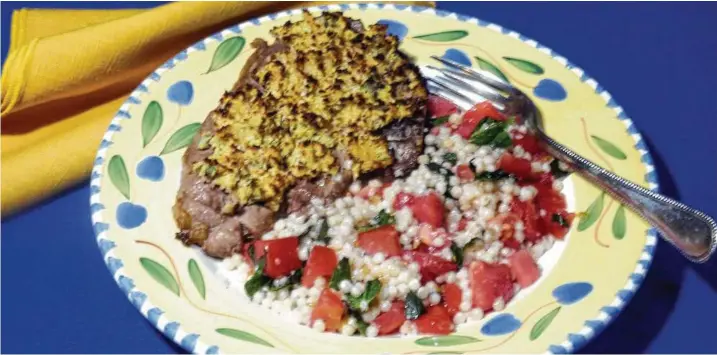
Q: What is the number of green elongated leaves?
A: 15